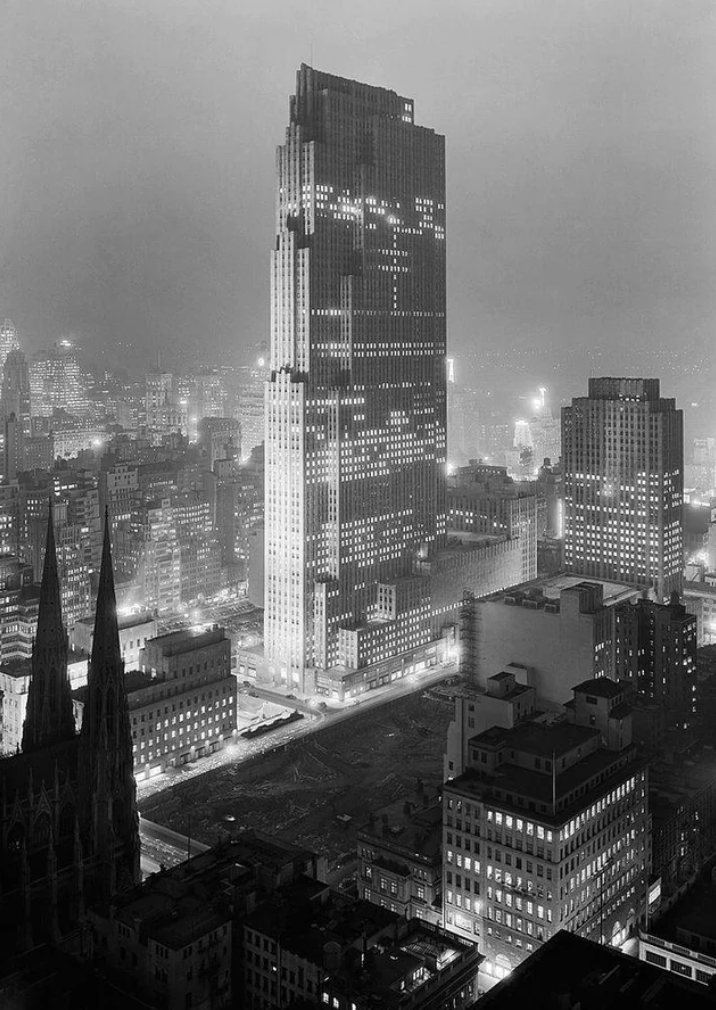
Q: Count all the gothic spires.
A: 2